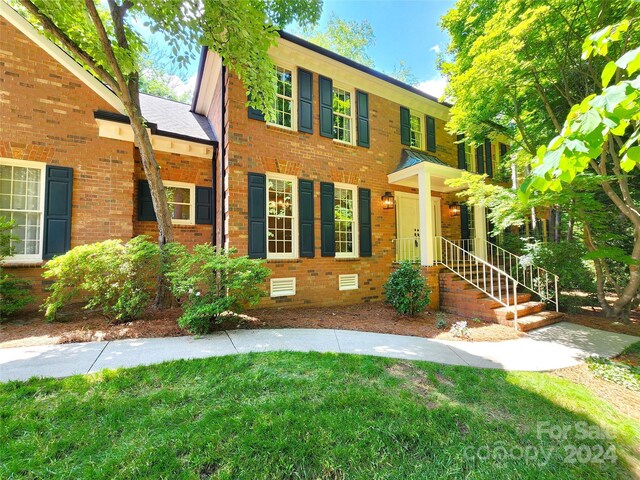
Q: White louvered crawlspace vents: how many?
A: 2